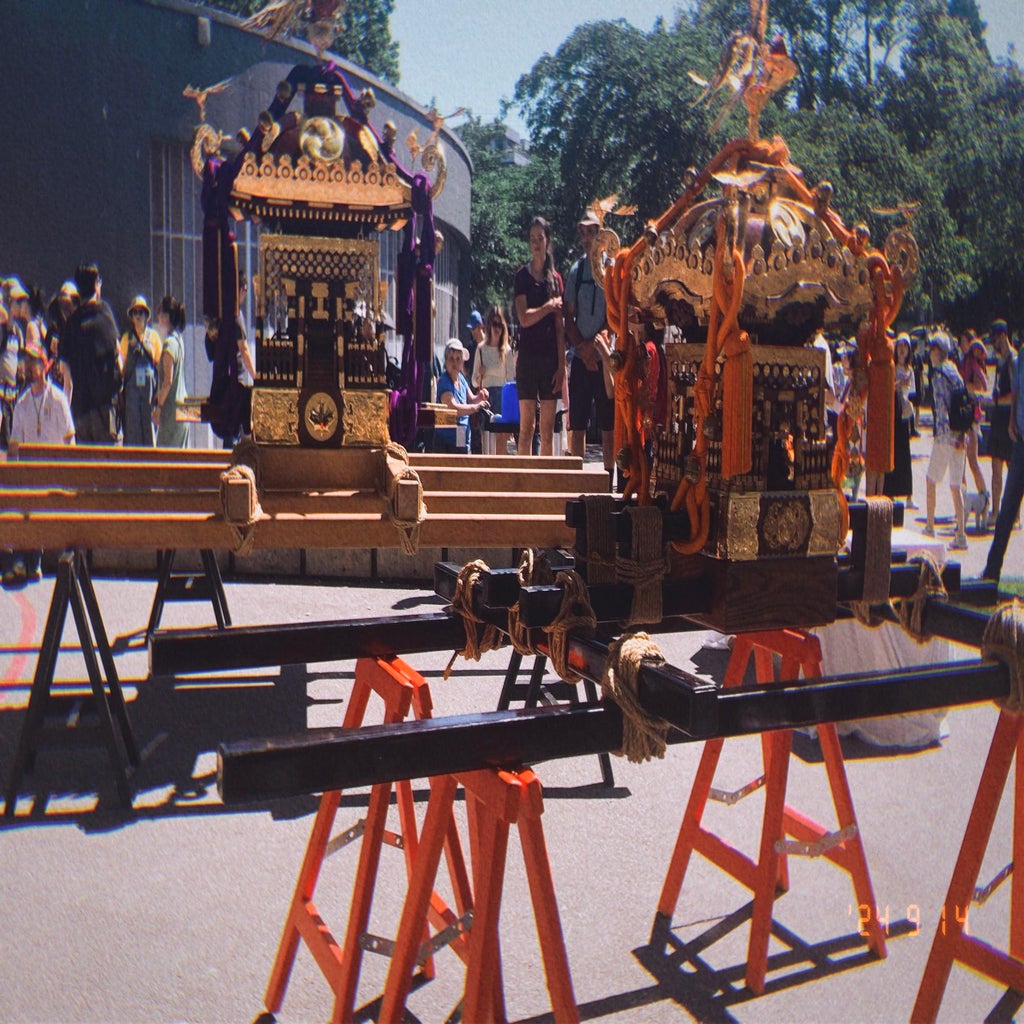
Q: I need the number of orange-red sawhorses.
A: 4